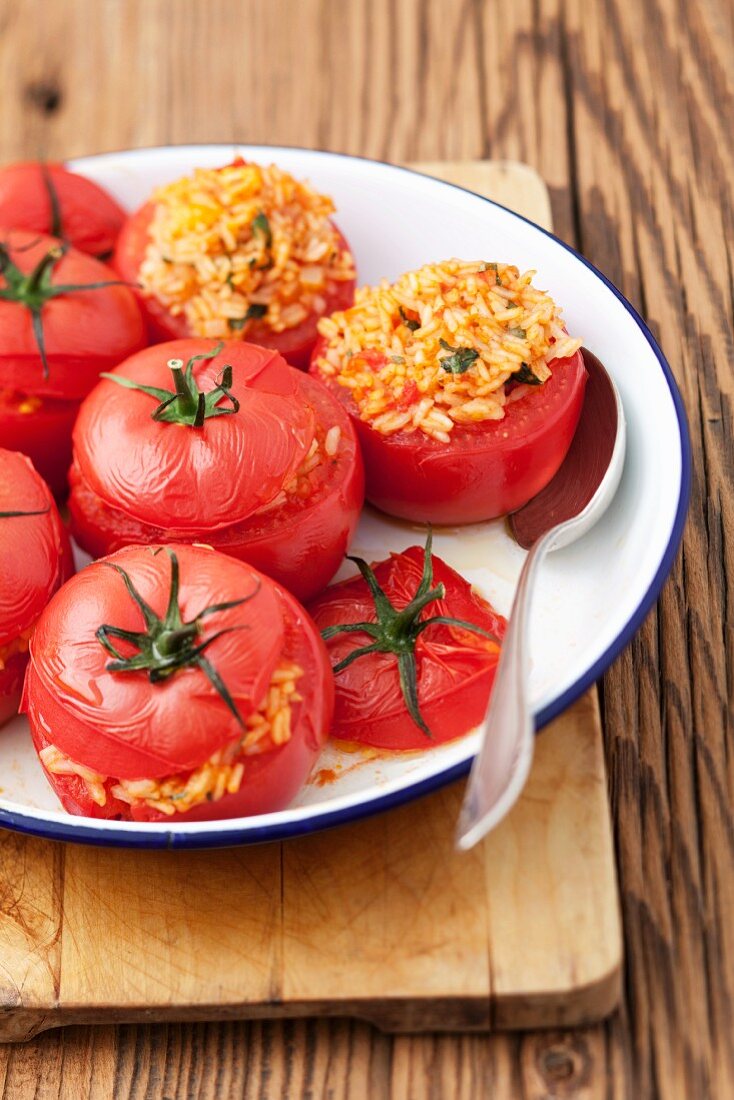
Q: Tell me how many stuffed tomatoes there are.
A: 7